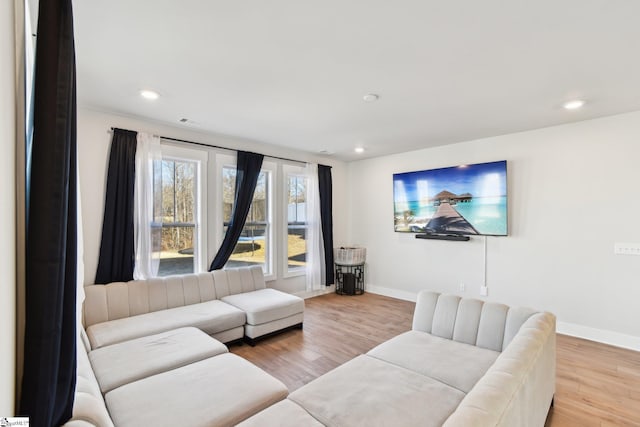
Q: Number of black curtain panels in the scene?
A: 4